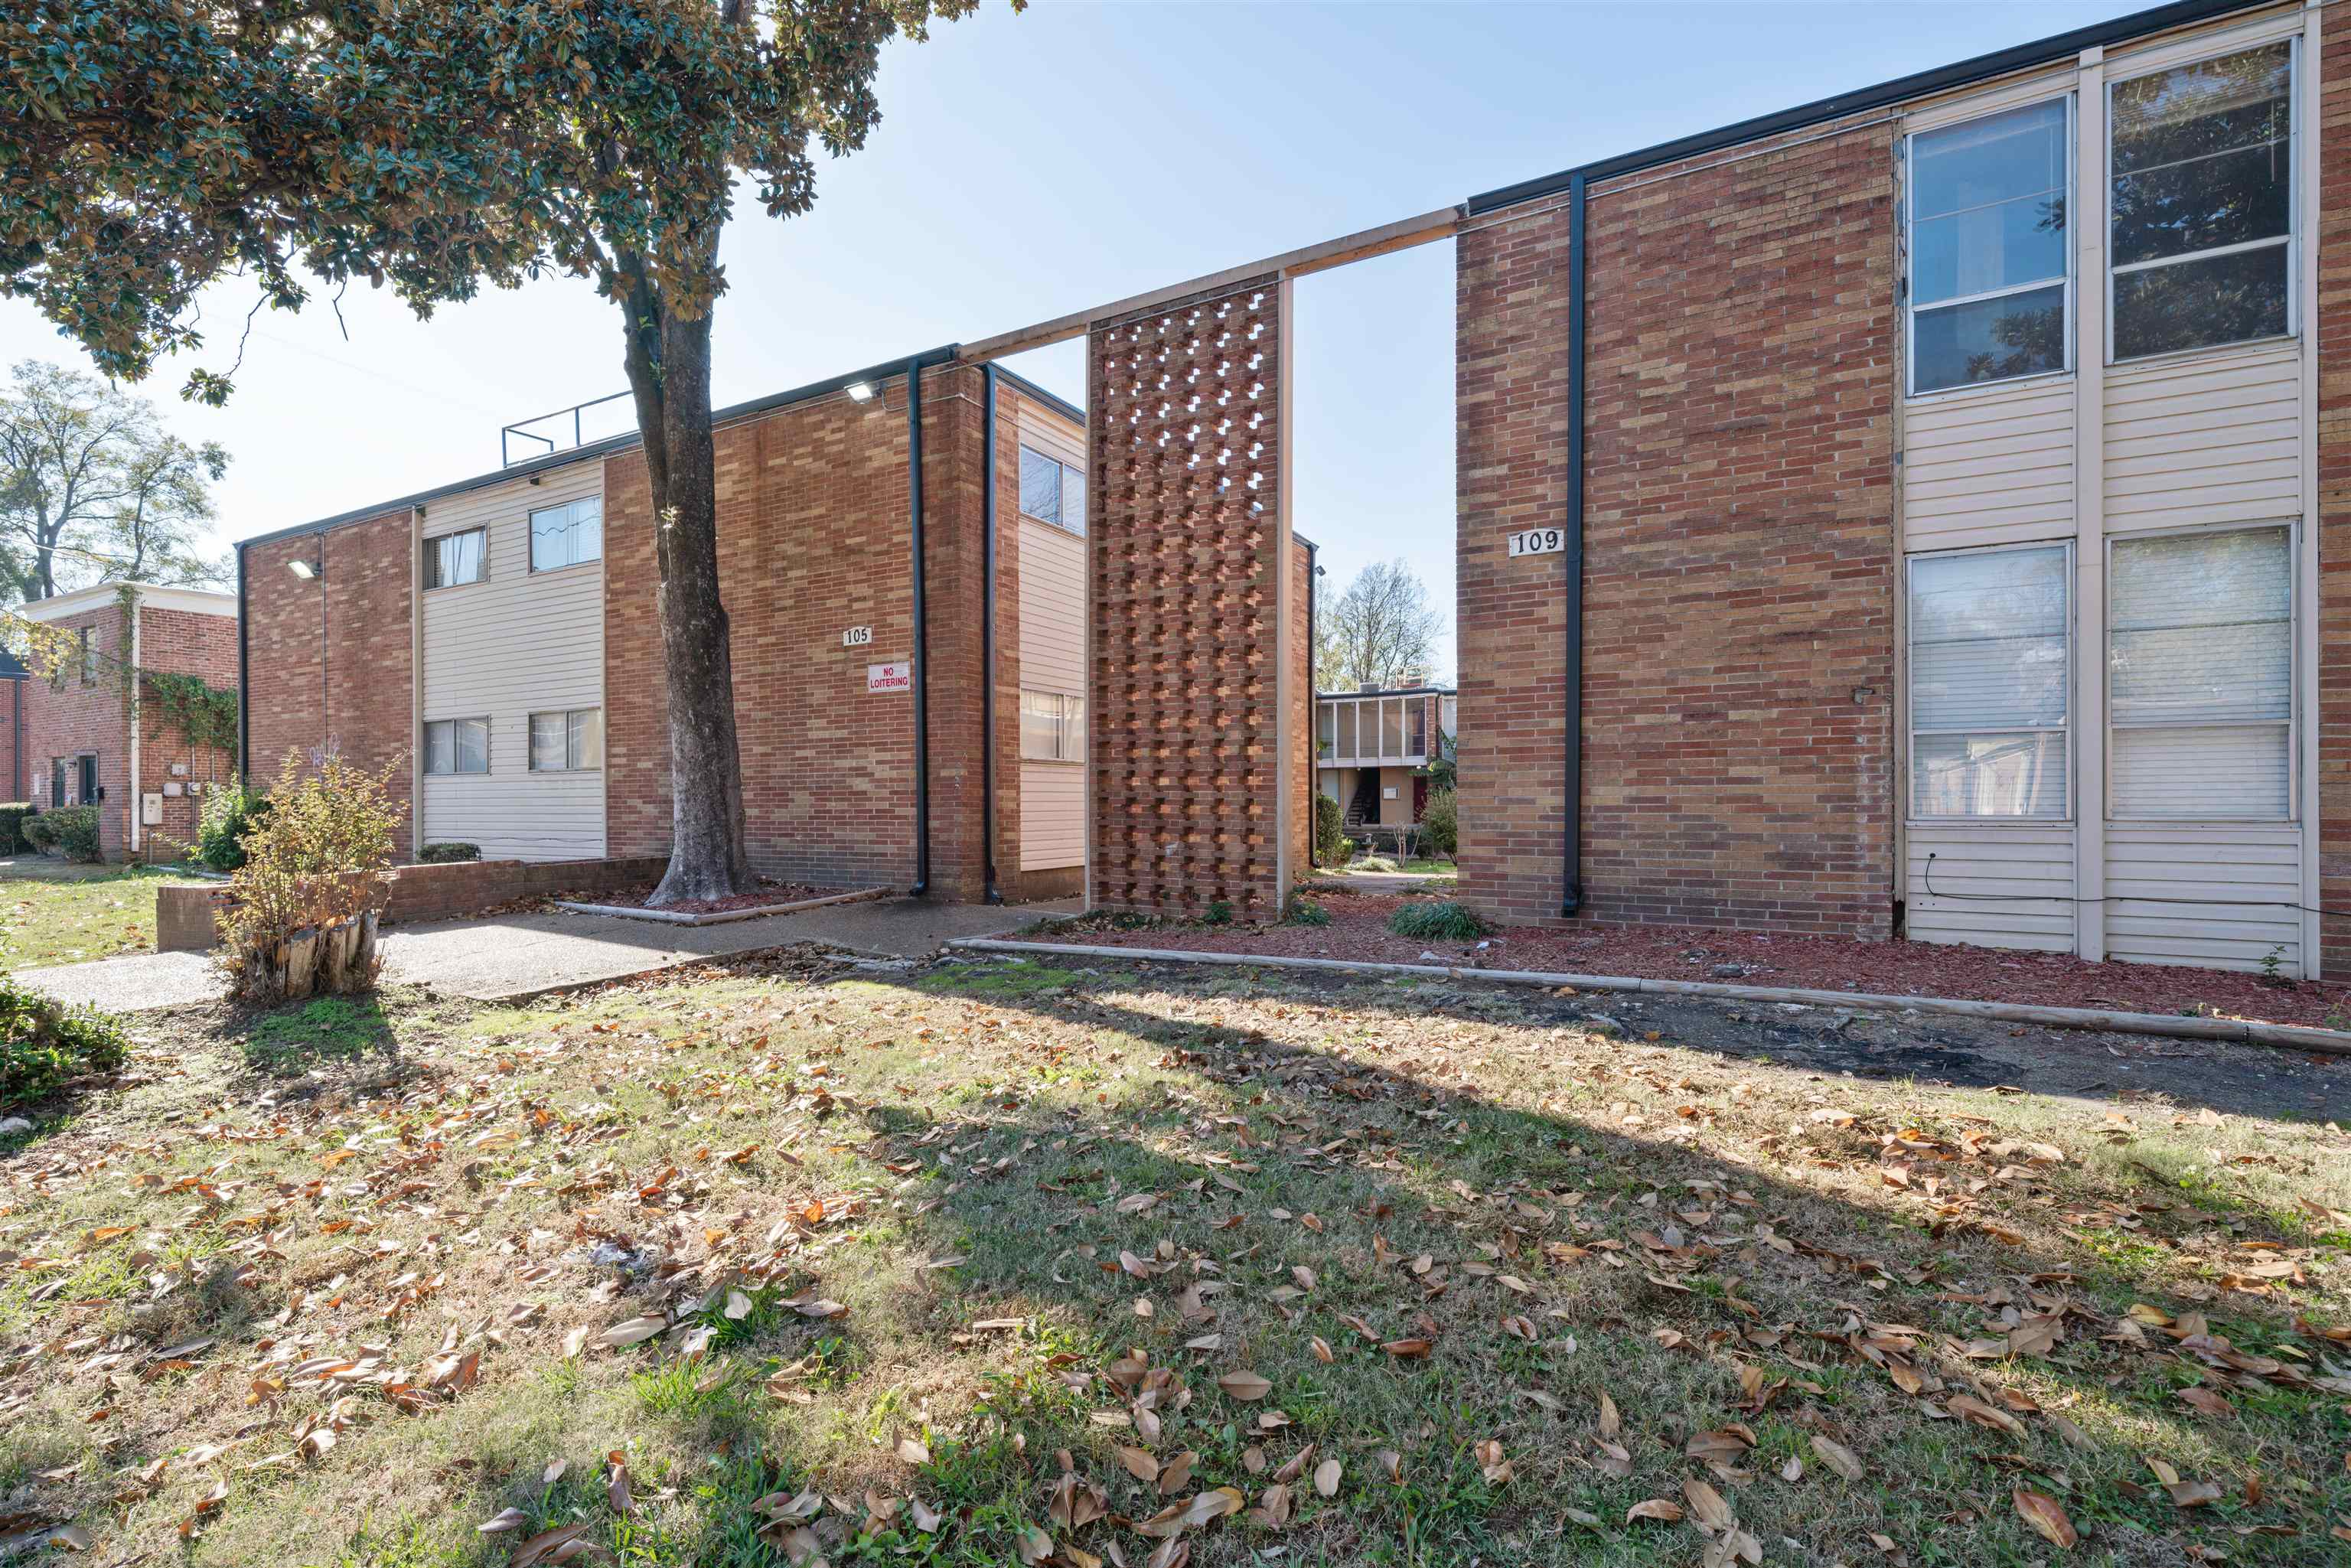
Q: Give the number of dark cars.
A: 0